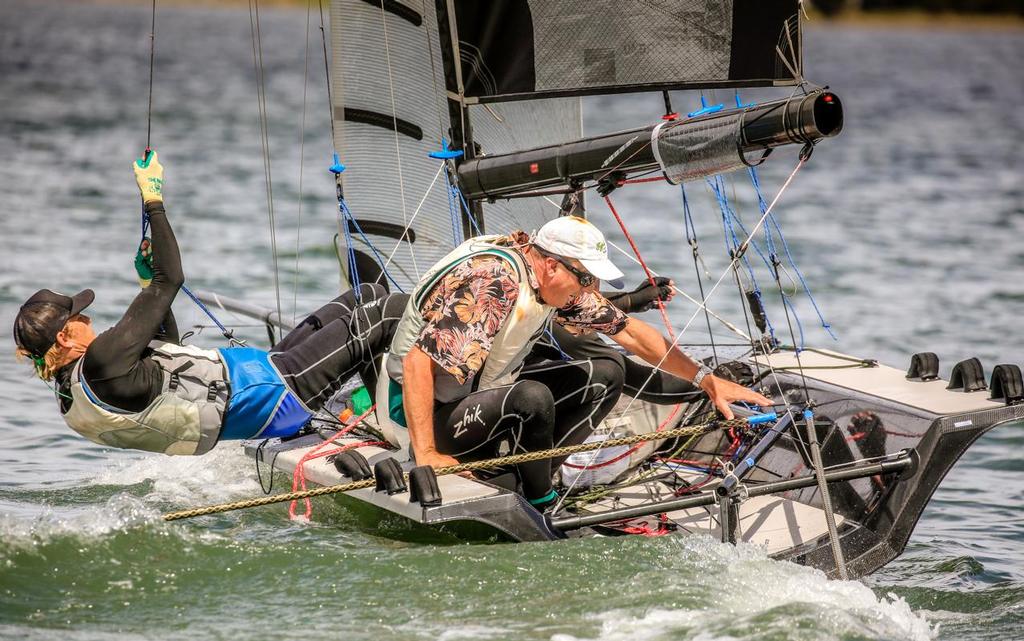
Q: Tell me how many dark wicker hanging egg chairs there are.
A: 0